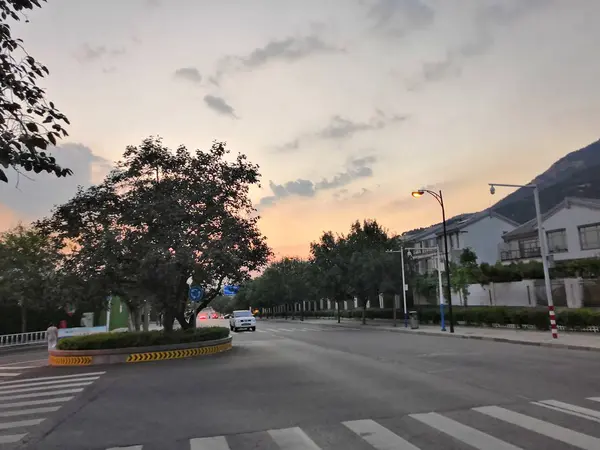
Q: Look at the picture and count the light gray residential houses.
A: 2